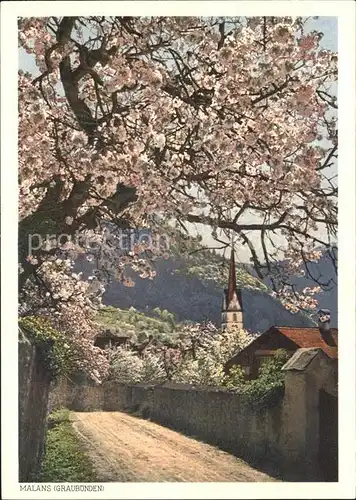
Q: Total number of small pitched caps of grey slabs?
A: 1